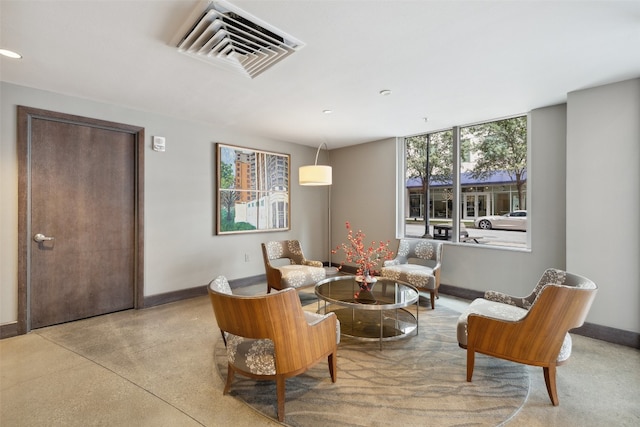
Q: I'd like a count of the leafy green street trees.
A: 2